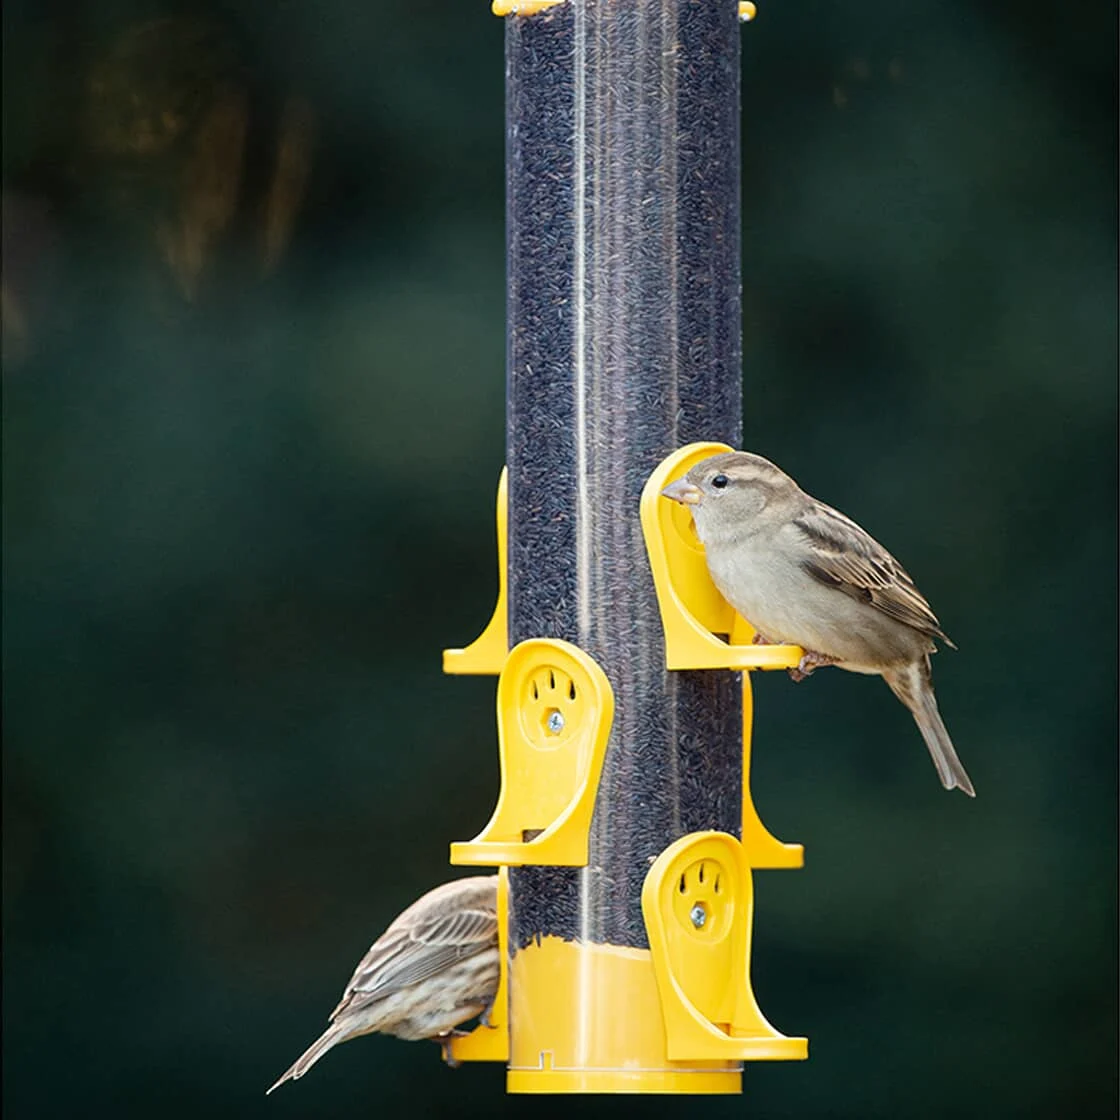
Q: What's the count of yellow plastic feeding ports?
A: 6